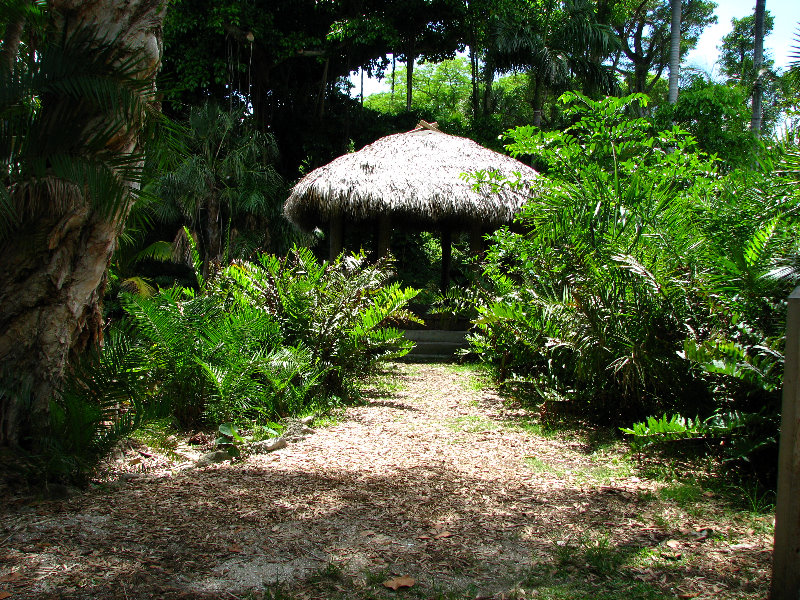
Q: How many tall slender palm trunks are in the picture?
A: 2